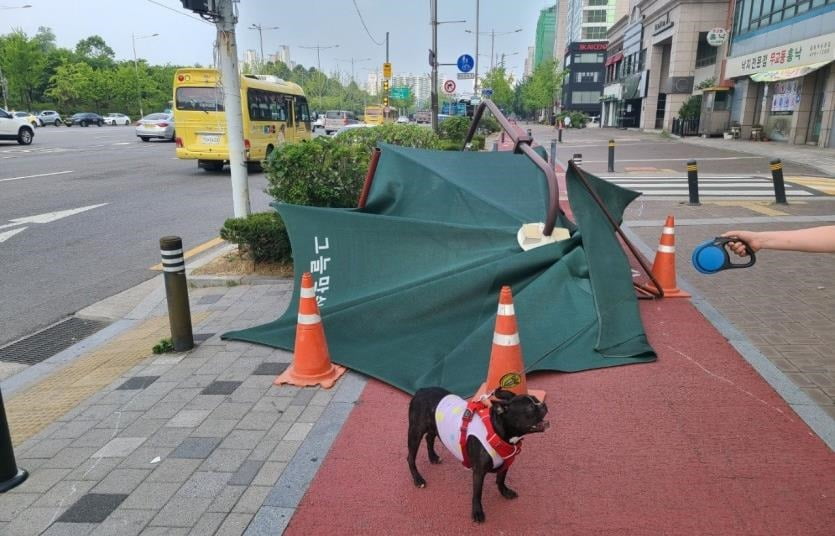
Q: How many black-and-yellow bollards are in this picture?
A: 3